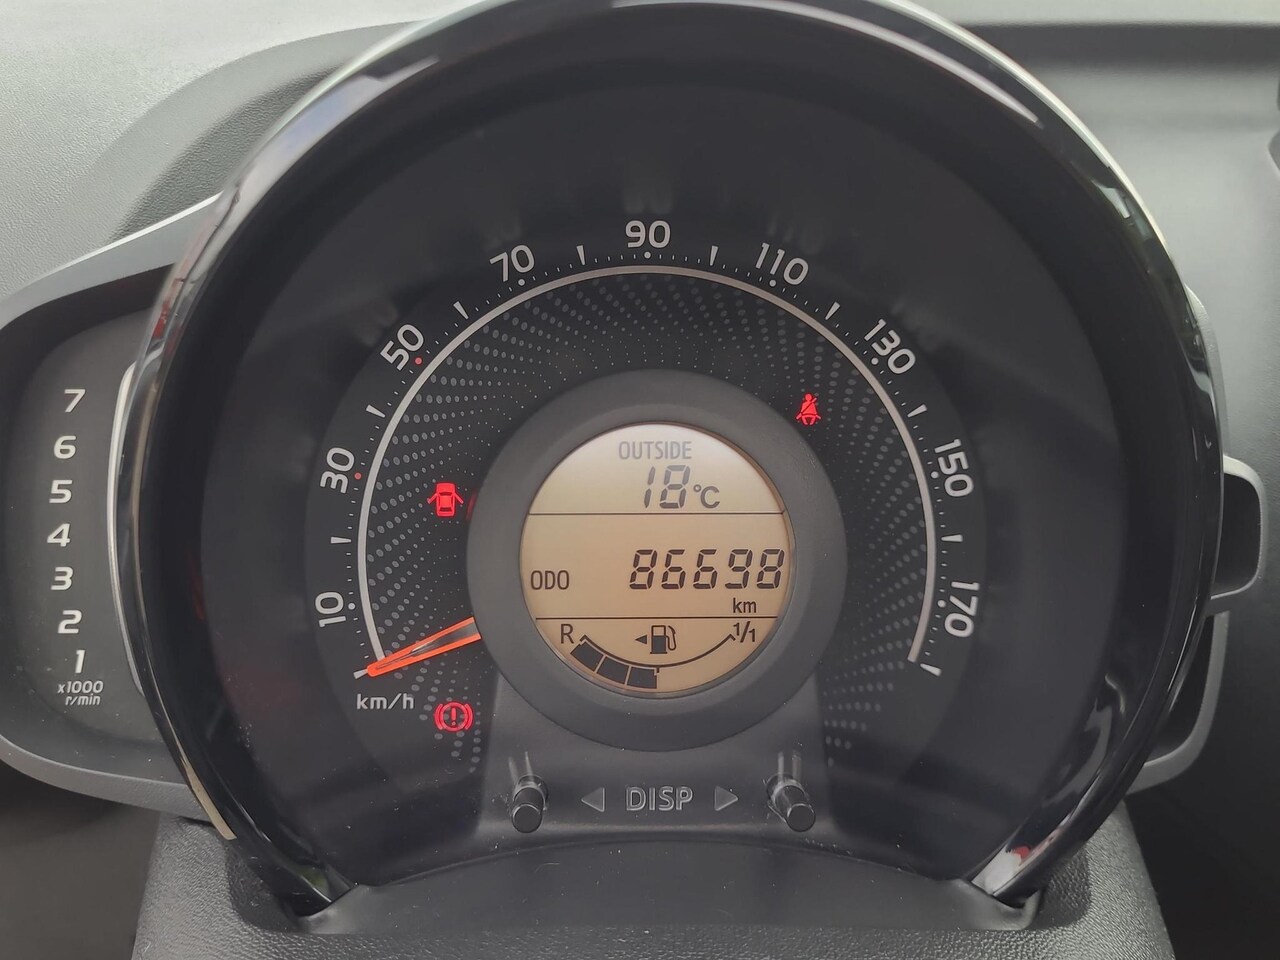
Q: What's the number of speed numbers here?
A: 9